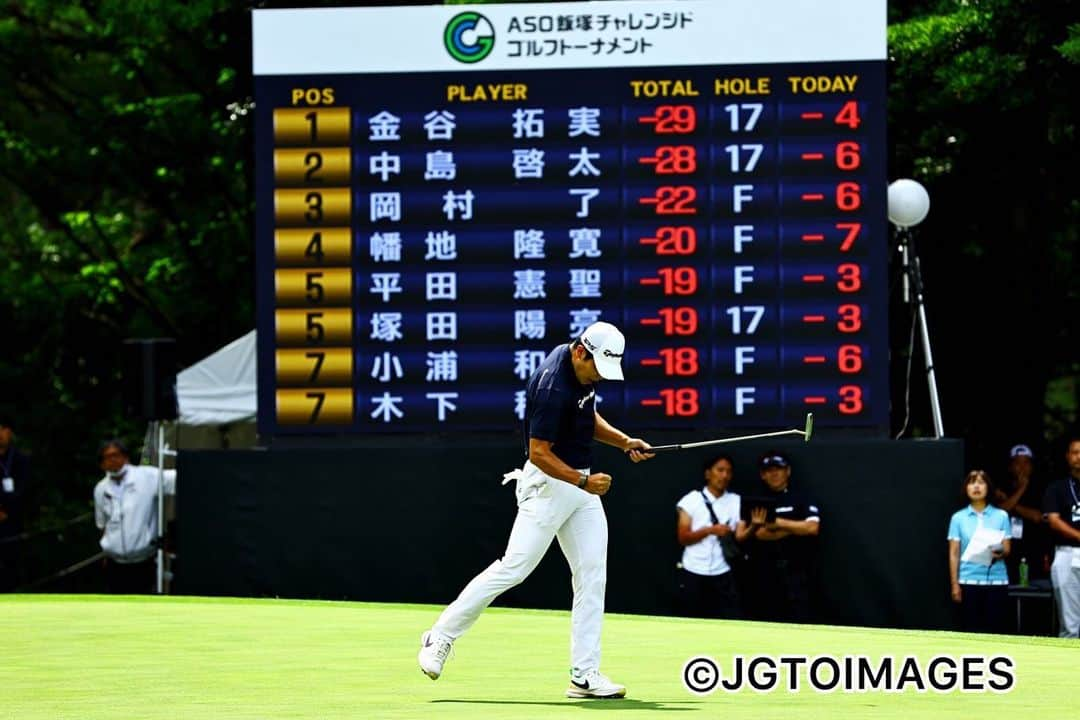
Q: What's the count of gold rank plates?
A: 8